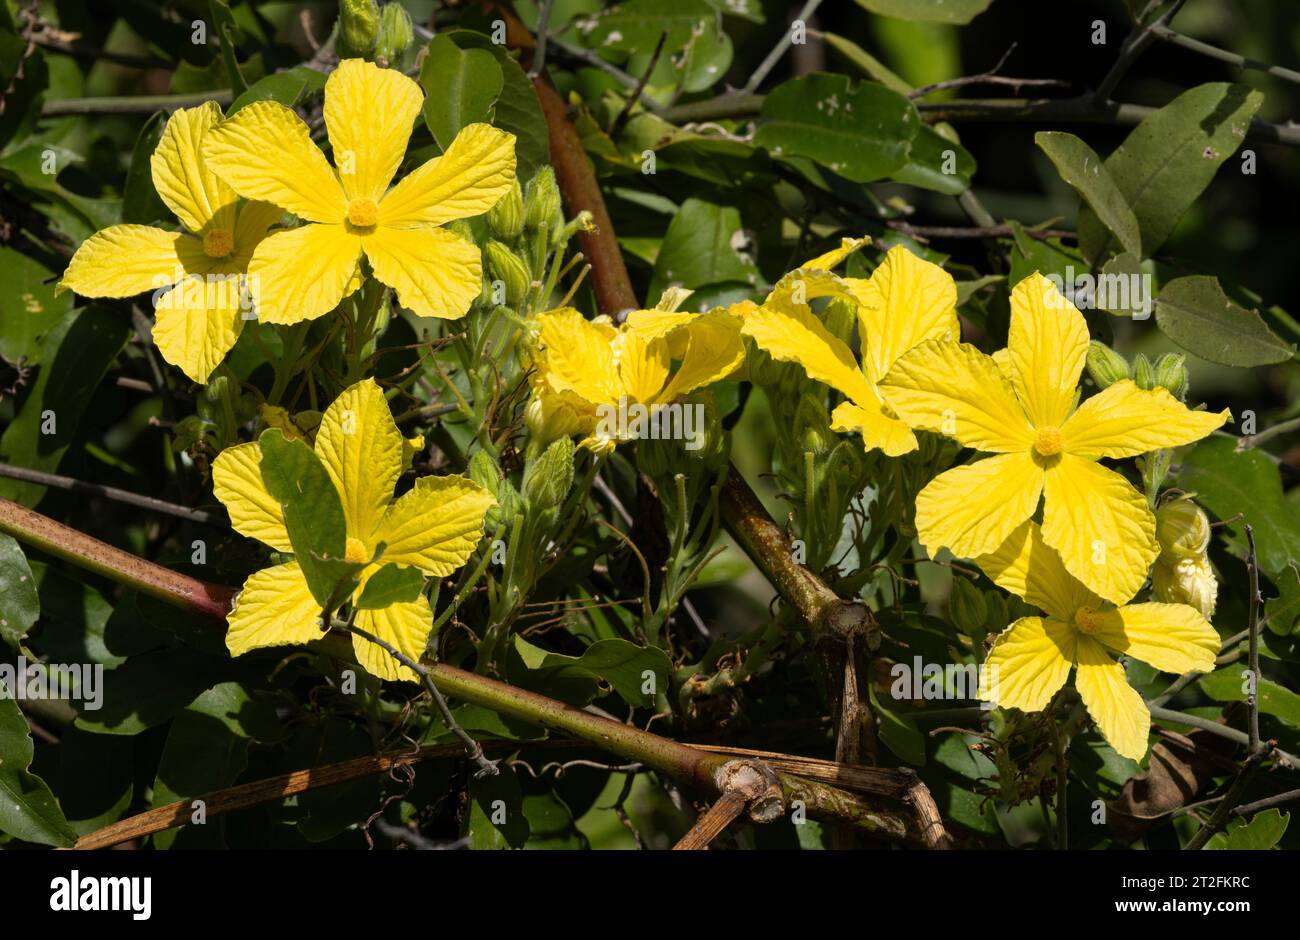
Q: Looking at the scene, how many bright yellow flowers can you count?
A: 7